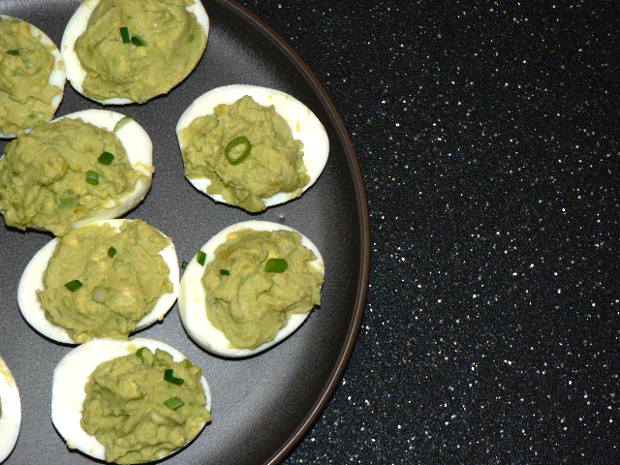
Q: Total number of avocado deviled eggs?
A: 8